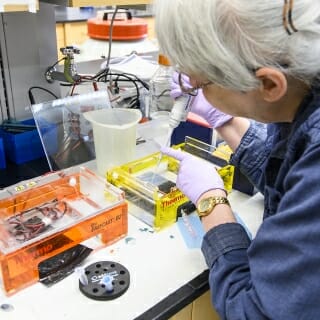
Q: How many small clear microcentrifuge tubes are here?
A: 2